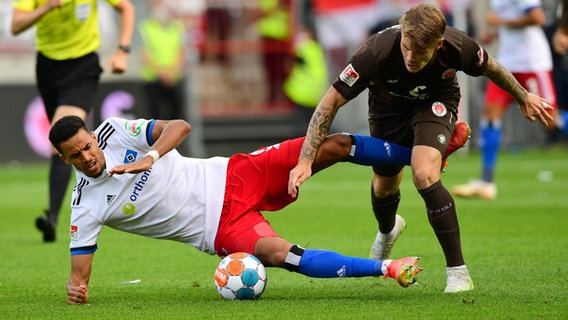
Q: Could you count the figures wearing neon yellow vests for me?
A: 3